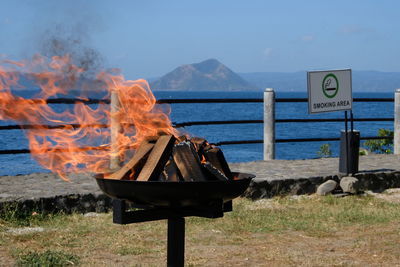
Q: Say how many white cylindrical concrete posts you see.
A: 3